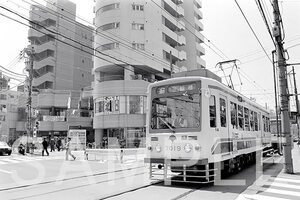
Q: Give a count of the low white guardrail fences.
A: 1